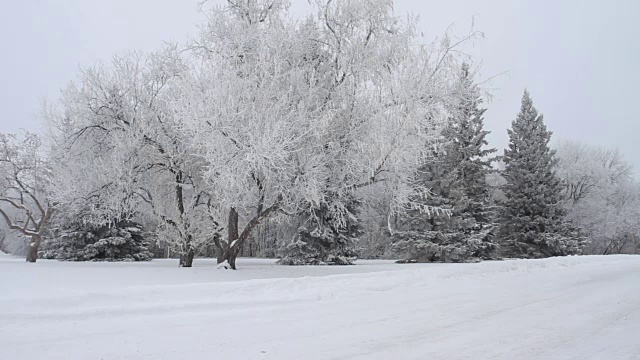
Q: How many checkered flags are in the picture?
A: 0